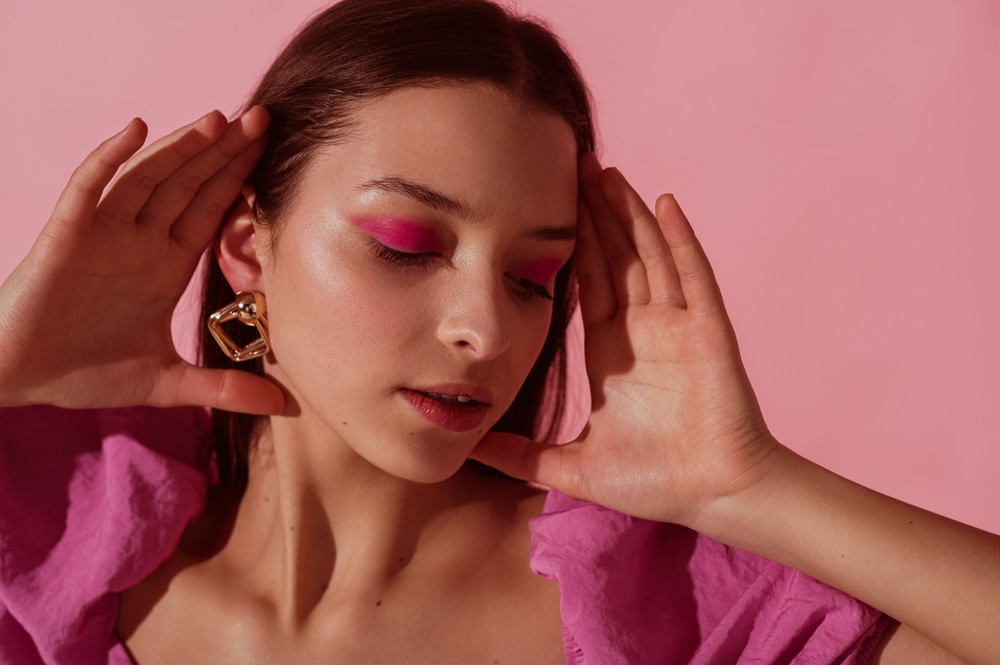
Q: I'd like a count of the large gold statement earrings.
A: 1